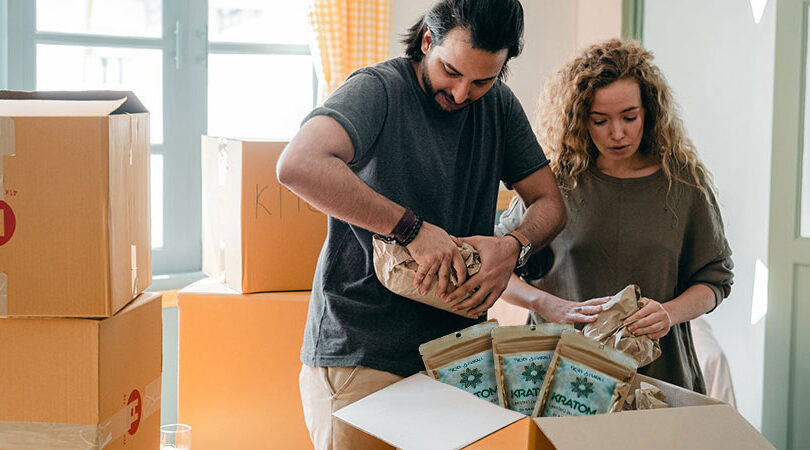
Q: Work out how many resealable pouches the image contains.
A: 3